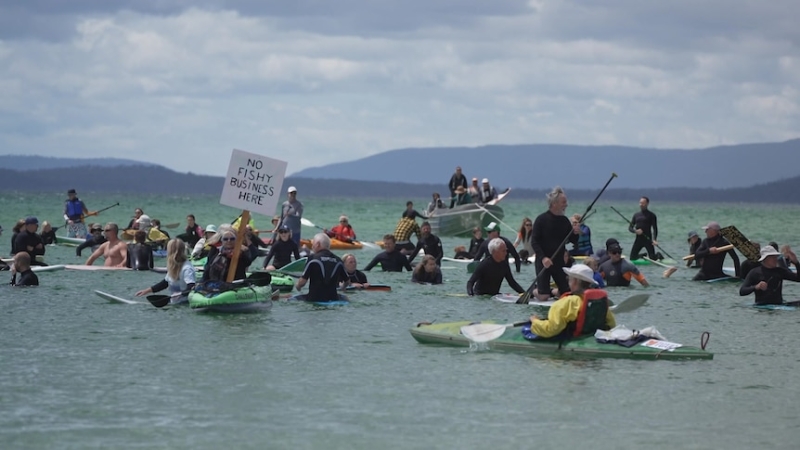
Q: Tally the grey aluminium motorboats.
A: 1